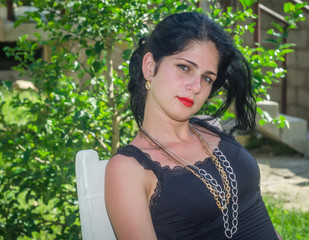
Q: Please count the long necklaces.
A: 2